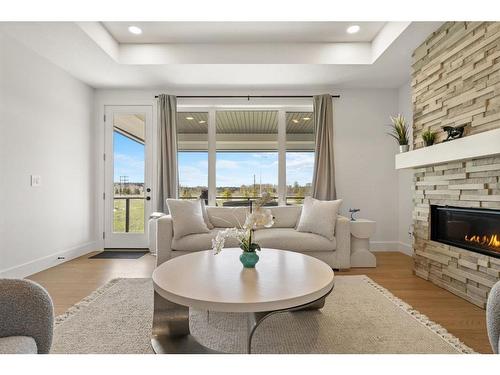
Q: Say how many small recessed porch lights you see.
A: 4